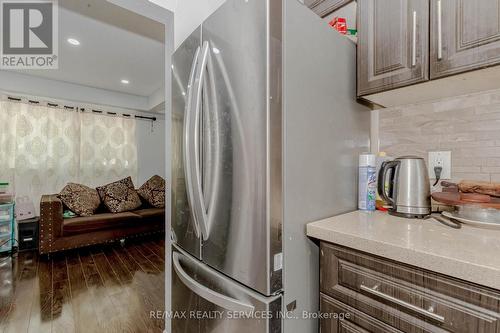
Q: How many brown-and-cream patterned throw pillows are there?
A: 3